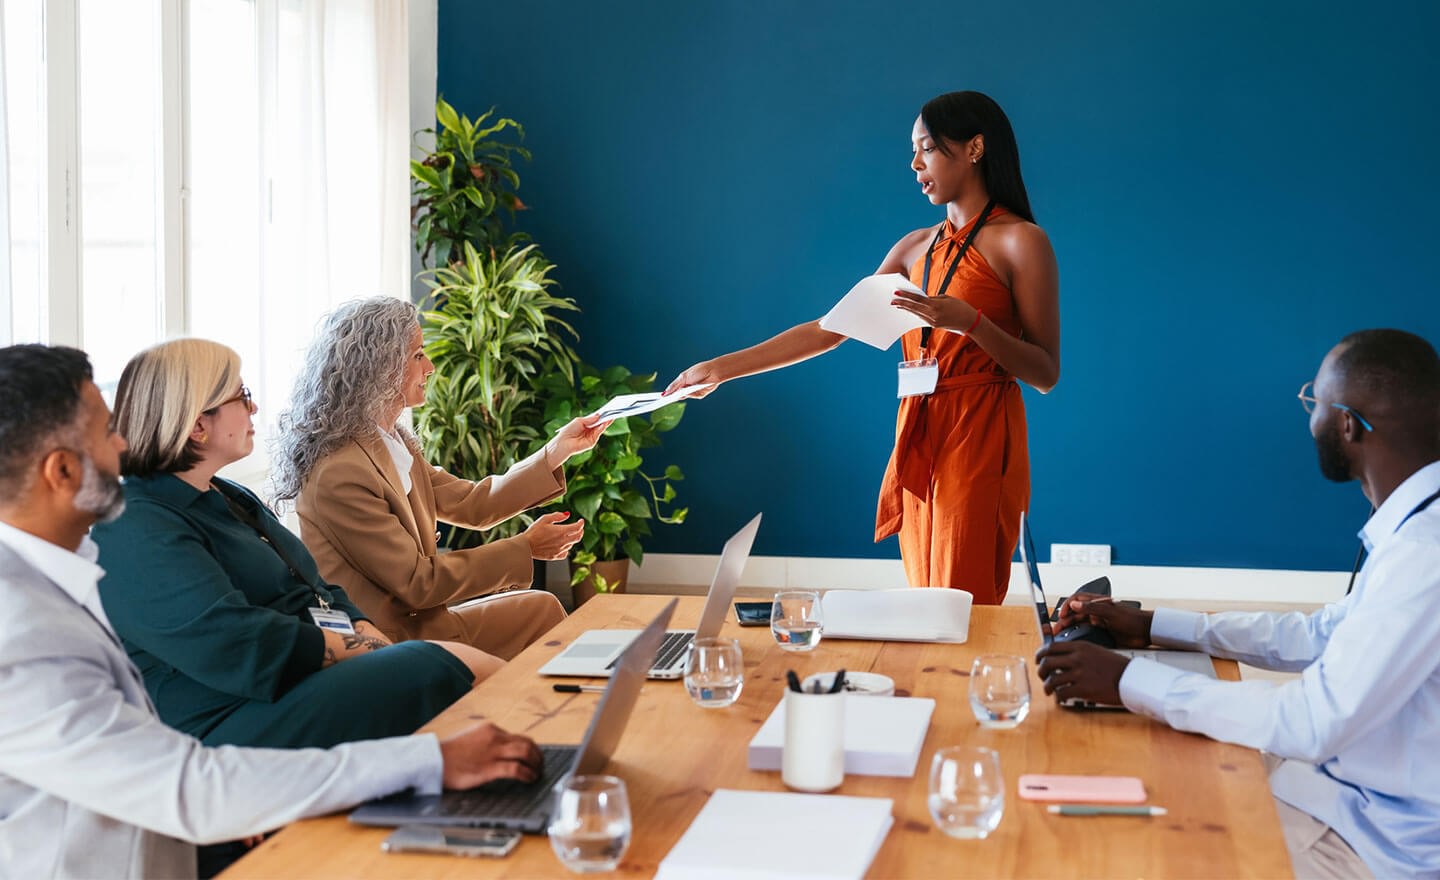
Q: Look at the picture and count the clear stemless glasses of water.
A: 5